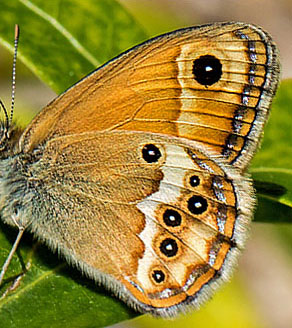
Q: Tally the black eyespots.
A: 7